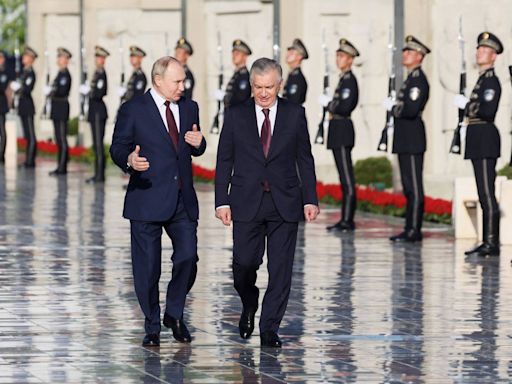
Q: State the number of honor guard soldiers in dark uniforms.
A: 11